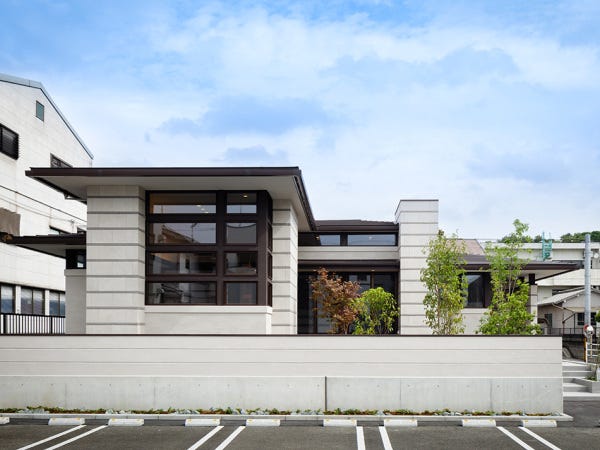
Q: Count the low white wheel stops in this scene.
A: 9